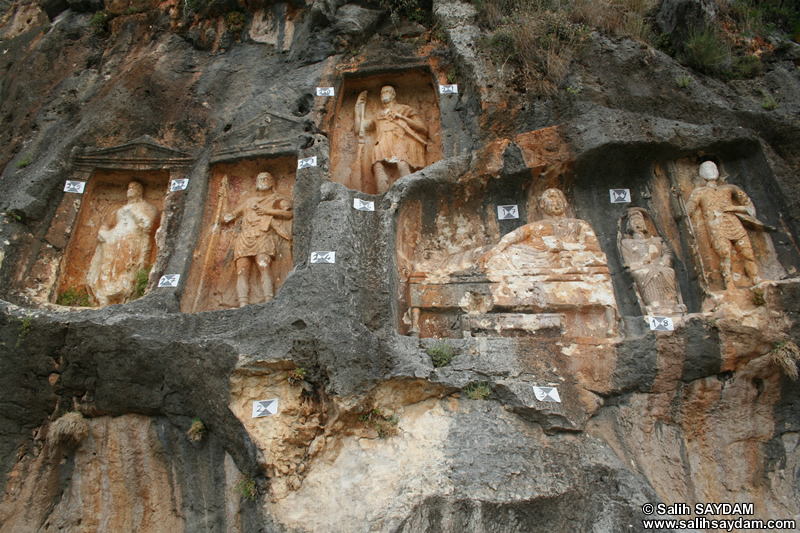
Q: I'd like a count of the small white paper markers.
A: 13